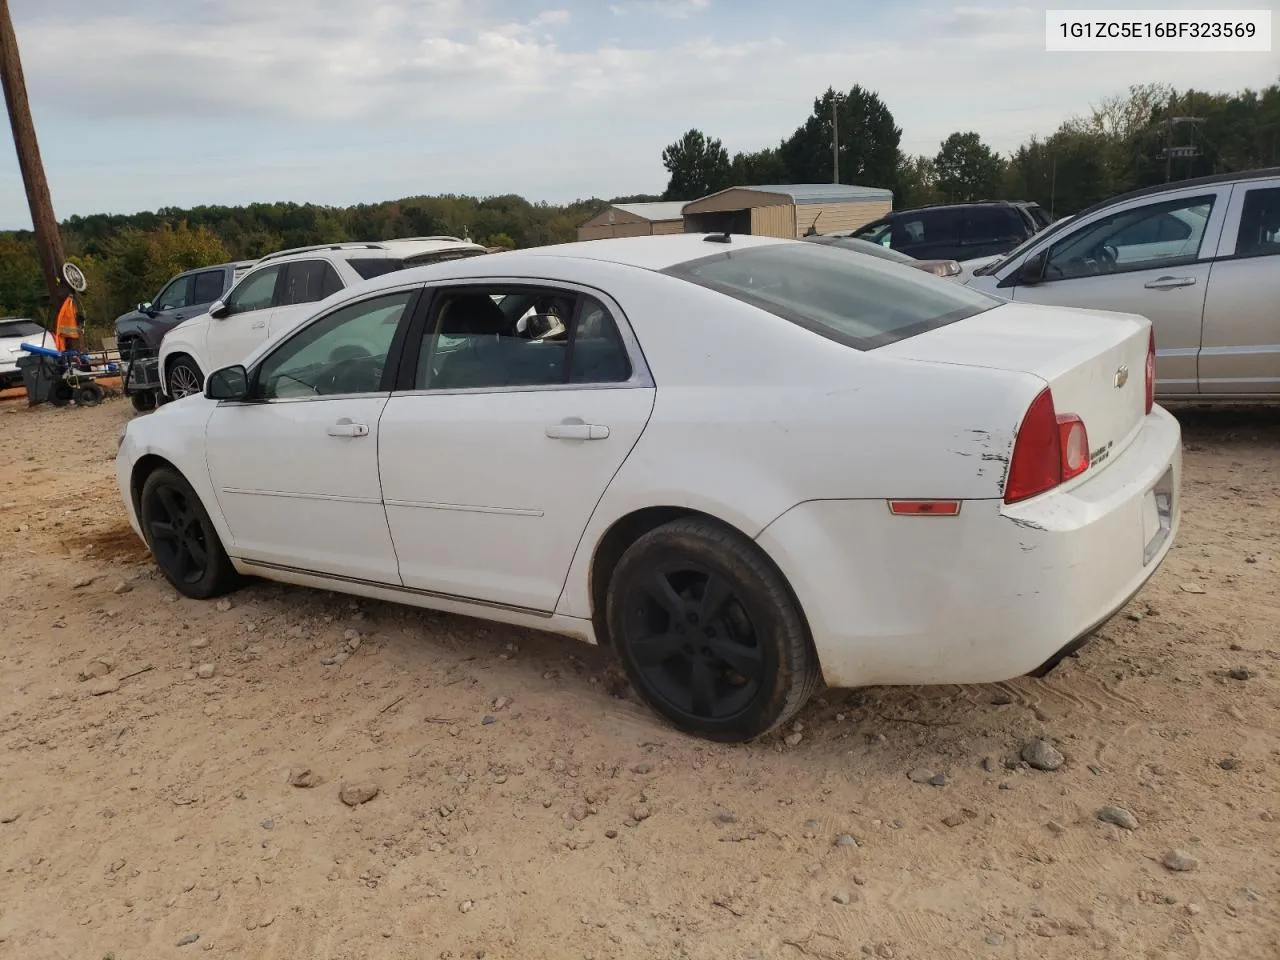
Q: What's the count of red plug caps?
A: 0